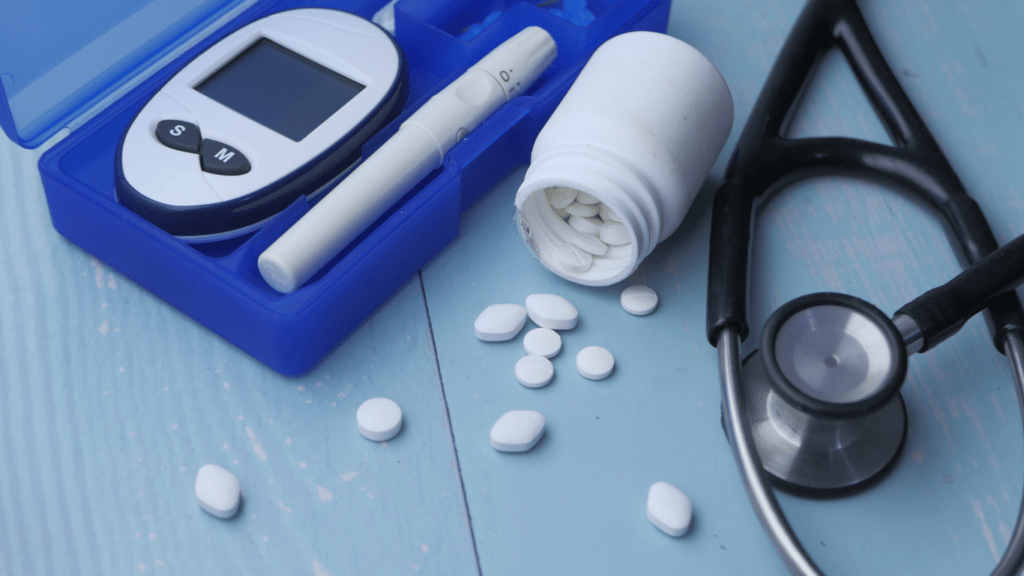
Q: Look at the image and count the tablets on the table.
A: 10